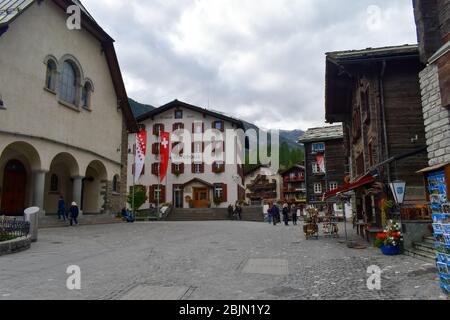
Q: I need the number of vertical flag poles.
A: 2